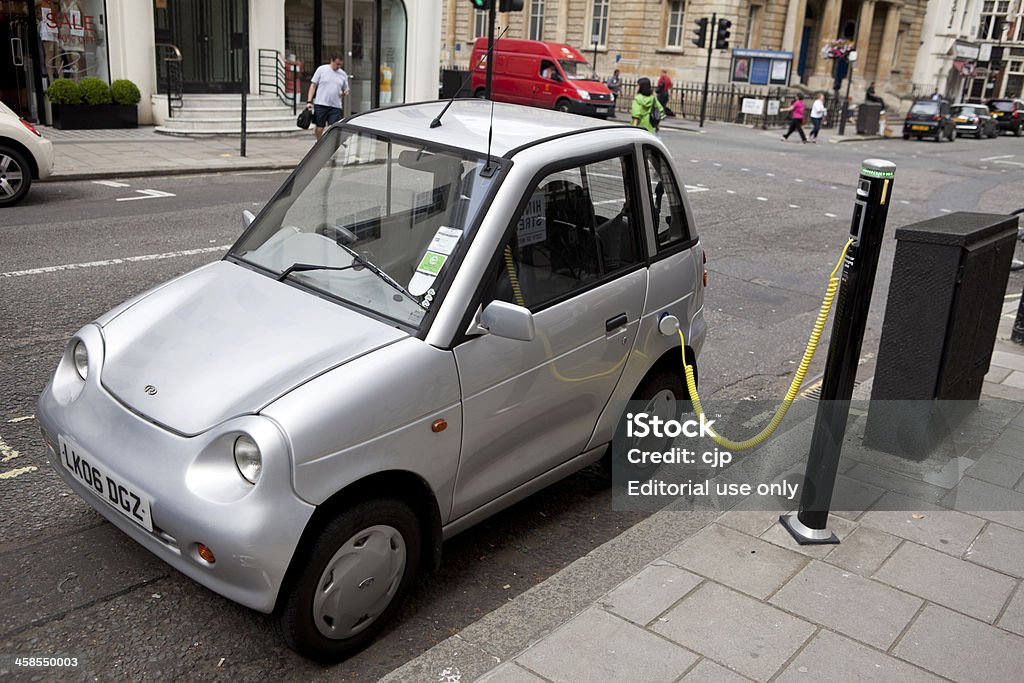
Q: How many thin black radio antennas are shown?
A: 2